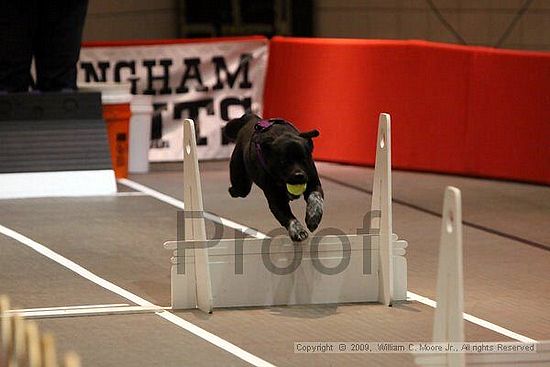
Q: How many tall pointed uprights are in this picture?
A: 3